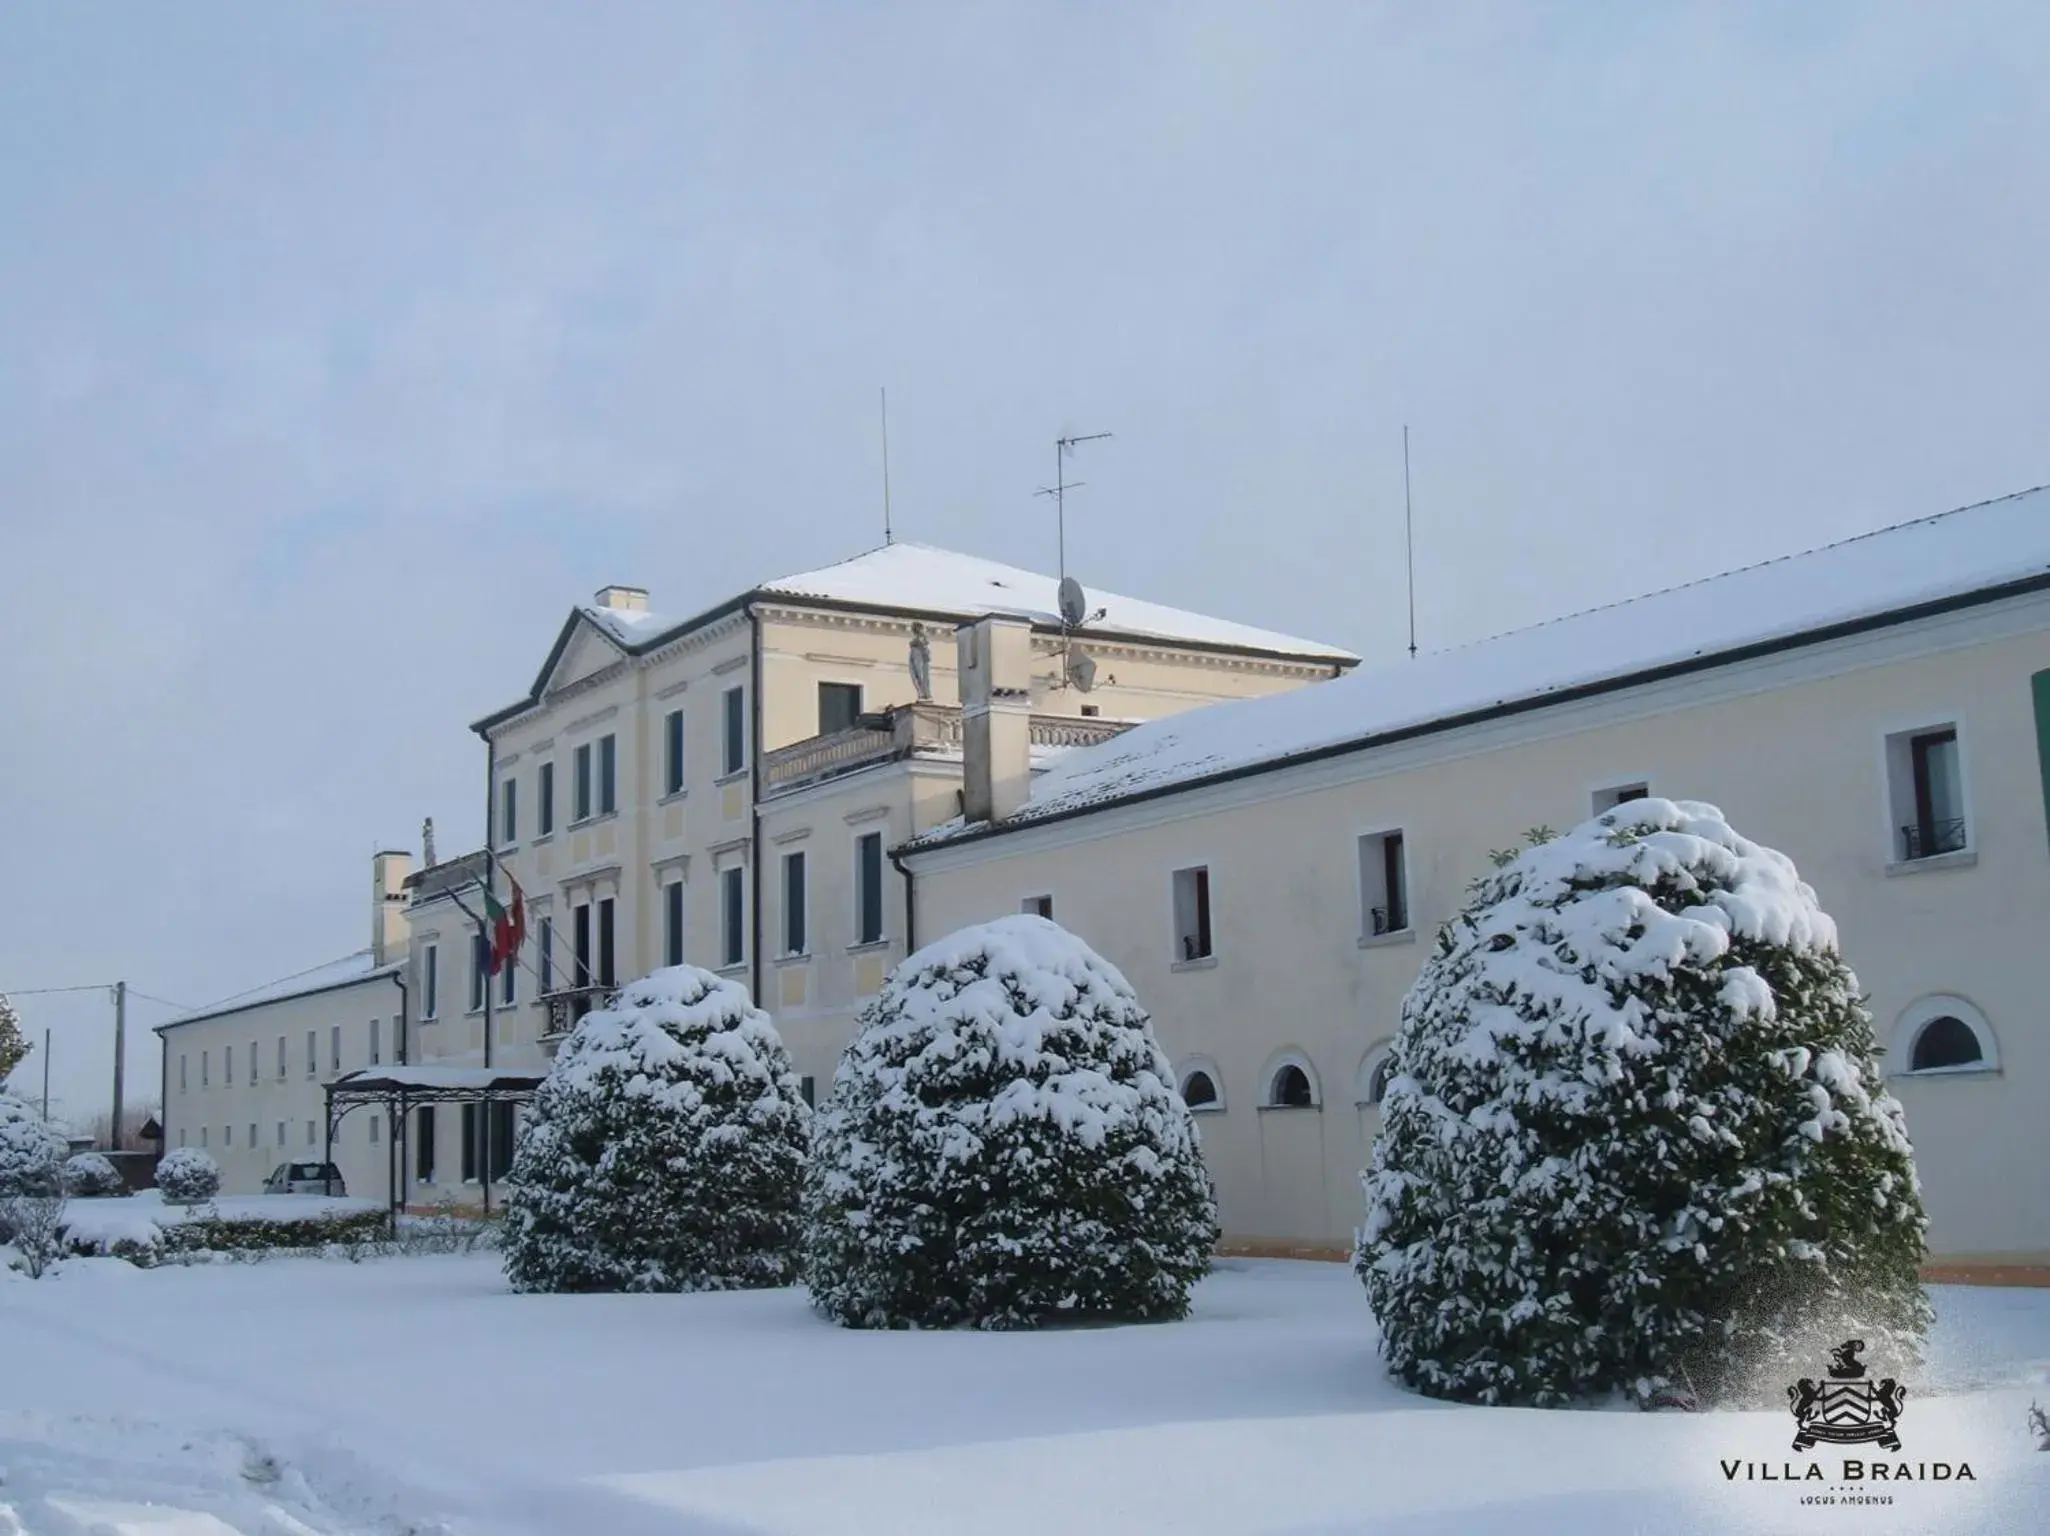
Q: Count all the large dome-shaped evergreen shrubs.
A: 3